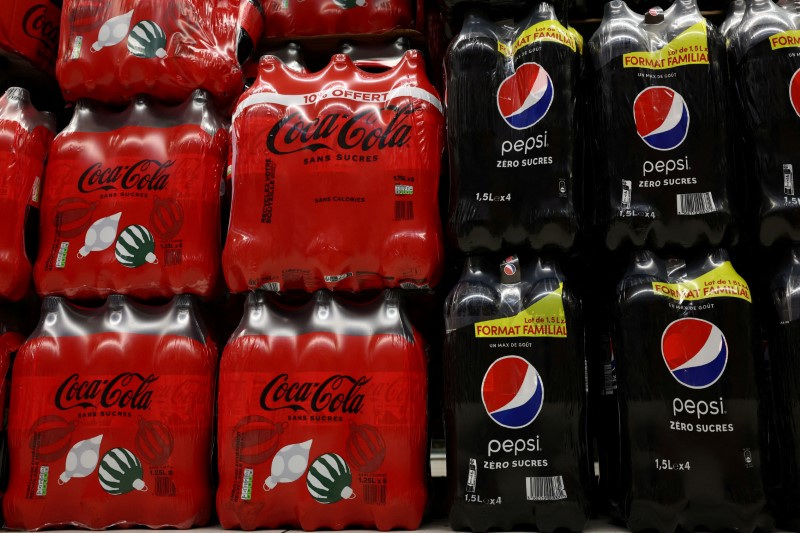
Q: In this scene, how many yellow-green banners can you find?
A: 5